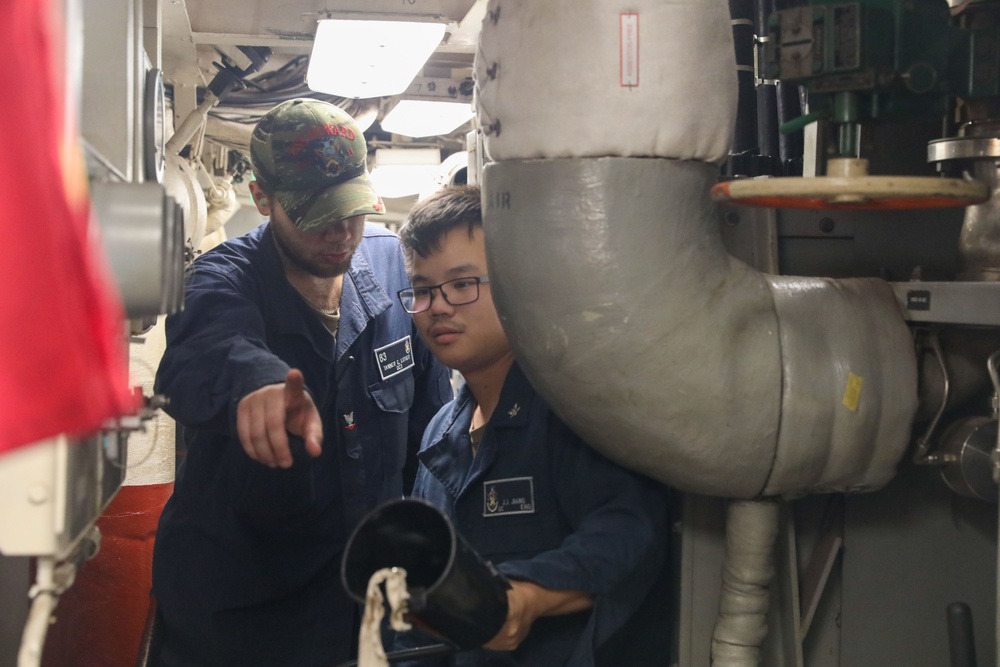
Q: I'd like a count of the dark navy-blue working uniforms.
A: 2